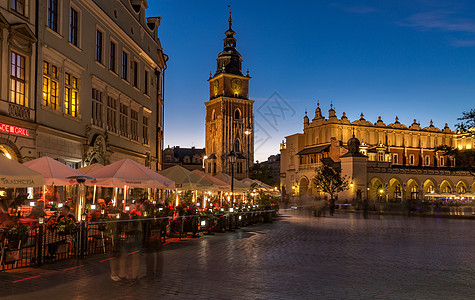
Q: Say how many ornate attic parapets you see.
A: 1